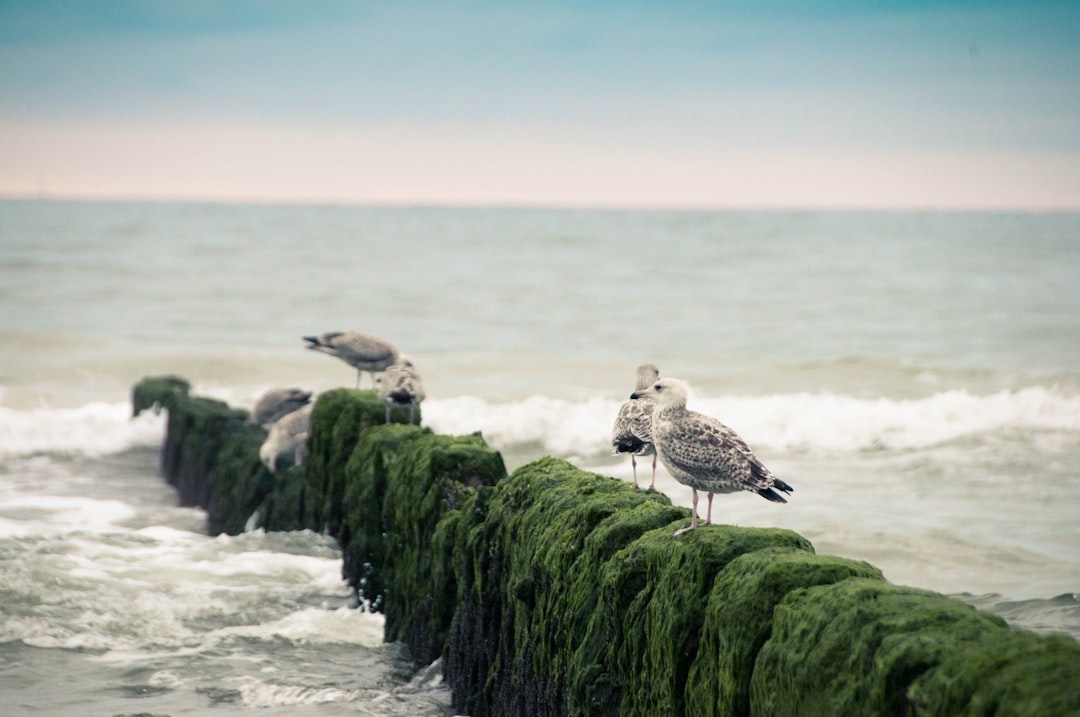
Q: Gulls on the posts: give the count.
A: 6